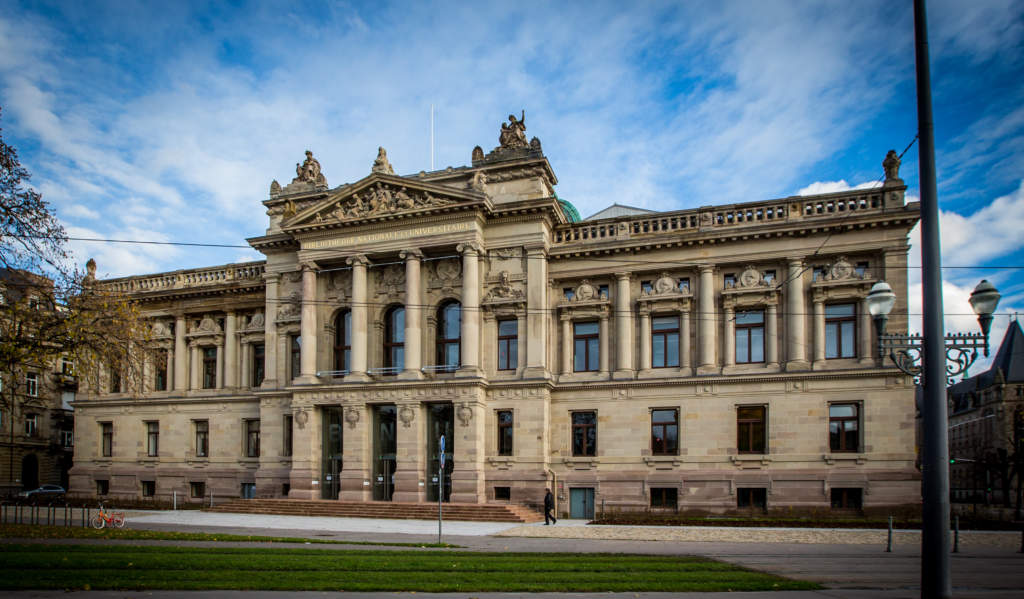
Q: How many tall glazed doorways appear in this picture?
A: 3